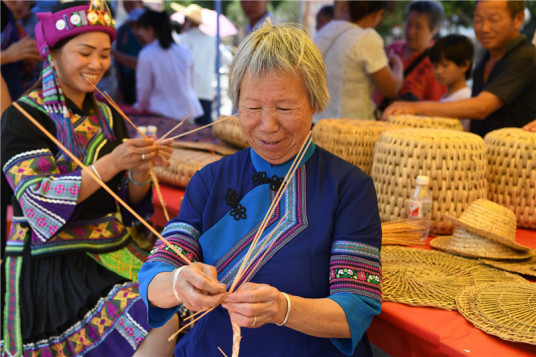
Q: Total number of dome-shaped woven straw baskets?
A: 4